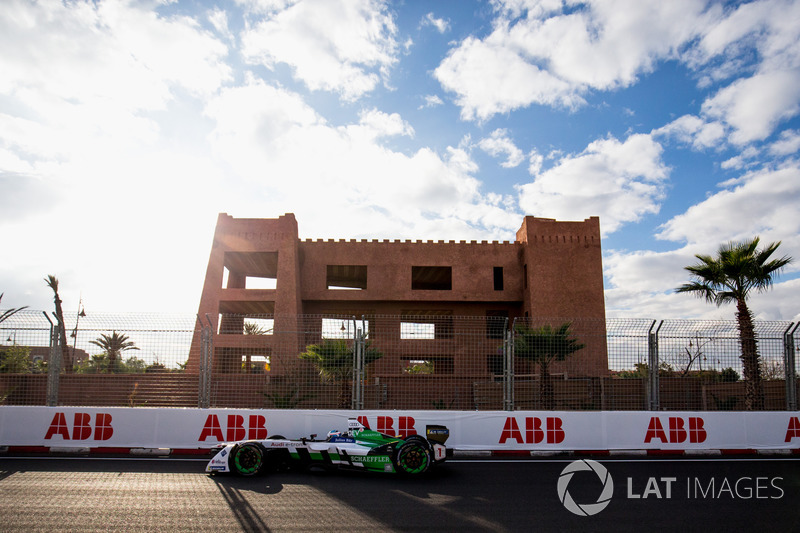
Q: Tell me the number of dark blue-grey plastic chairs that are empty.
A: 0